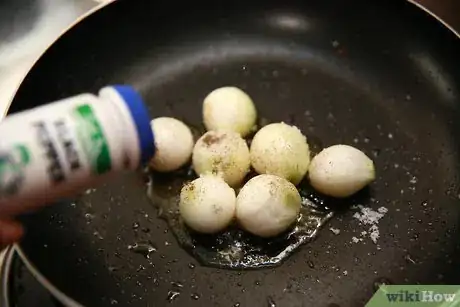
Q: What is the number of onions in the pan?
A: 7